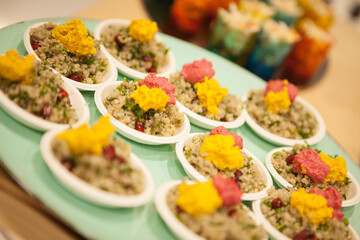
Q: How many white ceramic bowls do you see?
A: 11